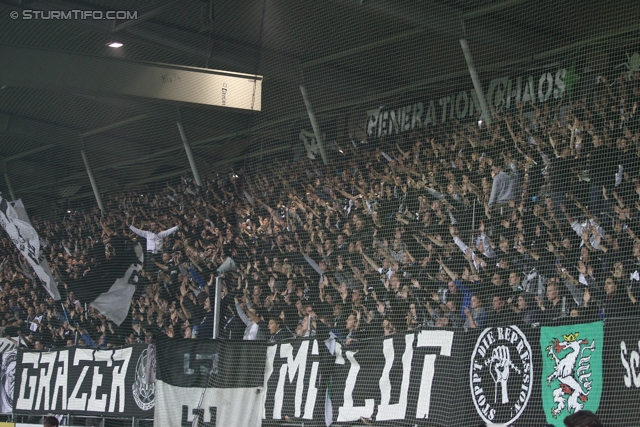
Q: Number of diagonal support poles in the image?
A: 5